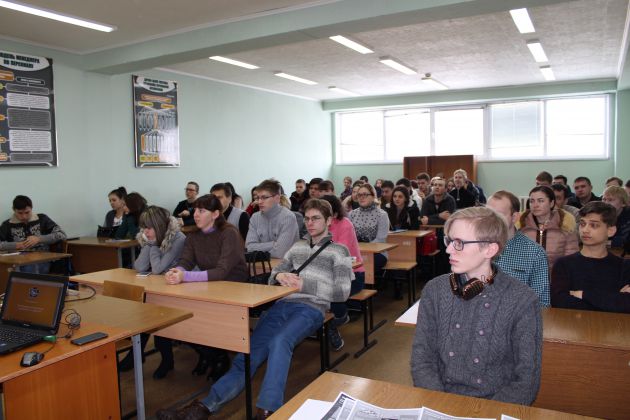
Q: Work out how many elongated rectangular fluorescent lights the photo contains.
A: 10